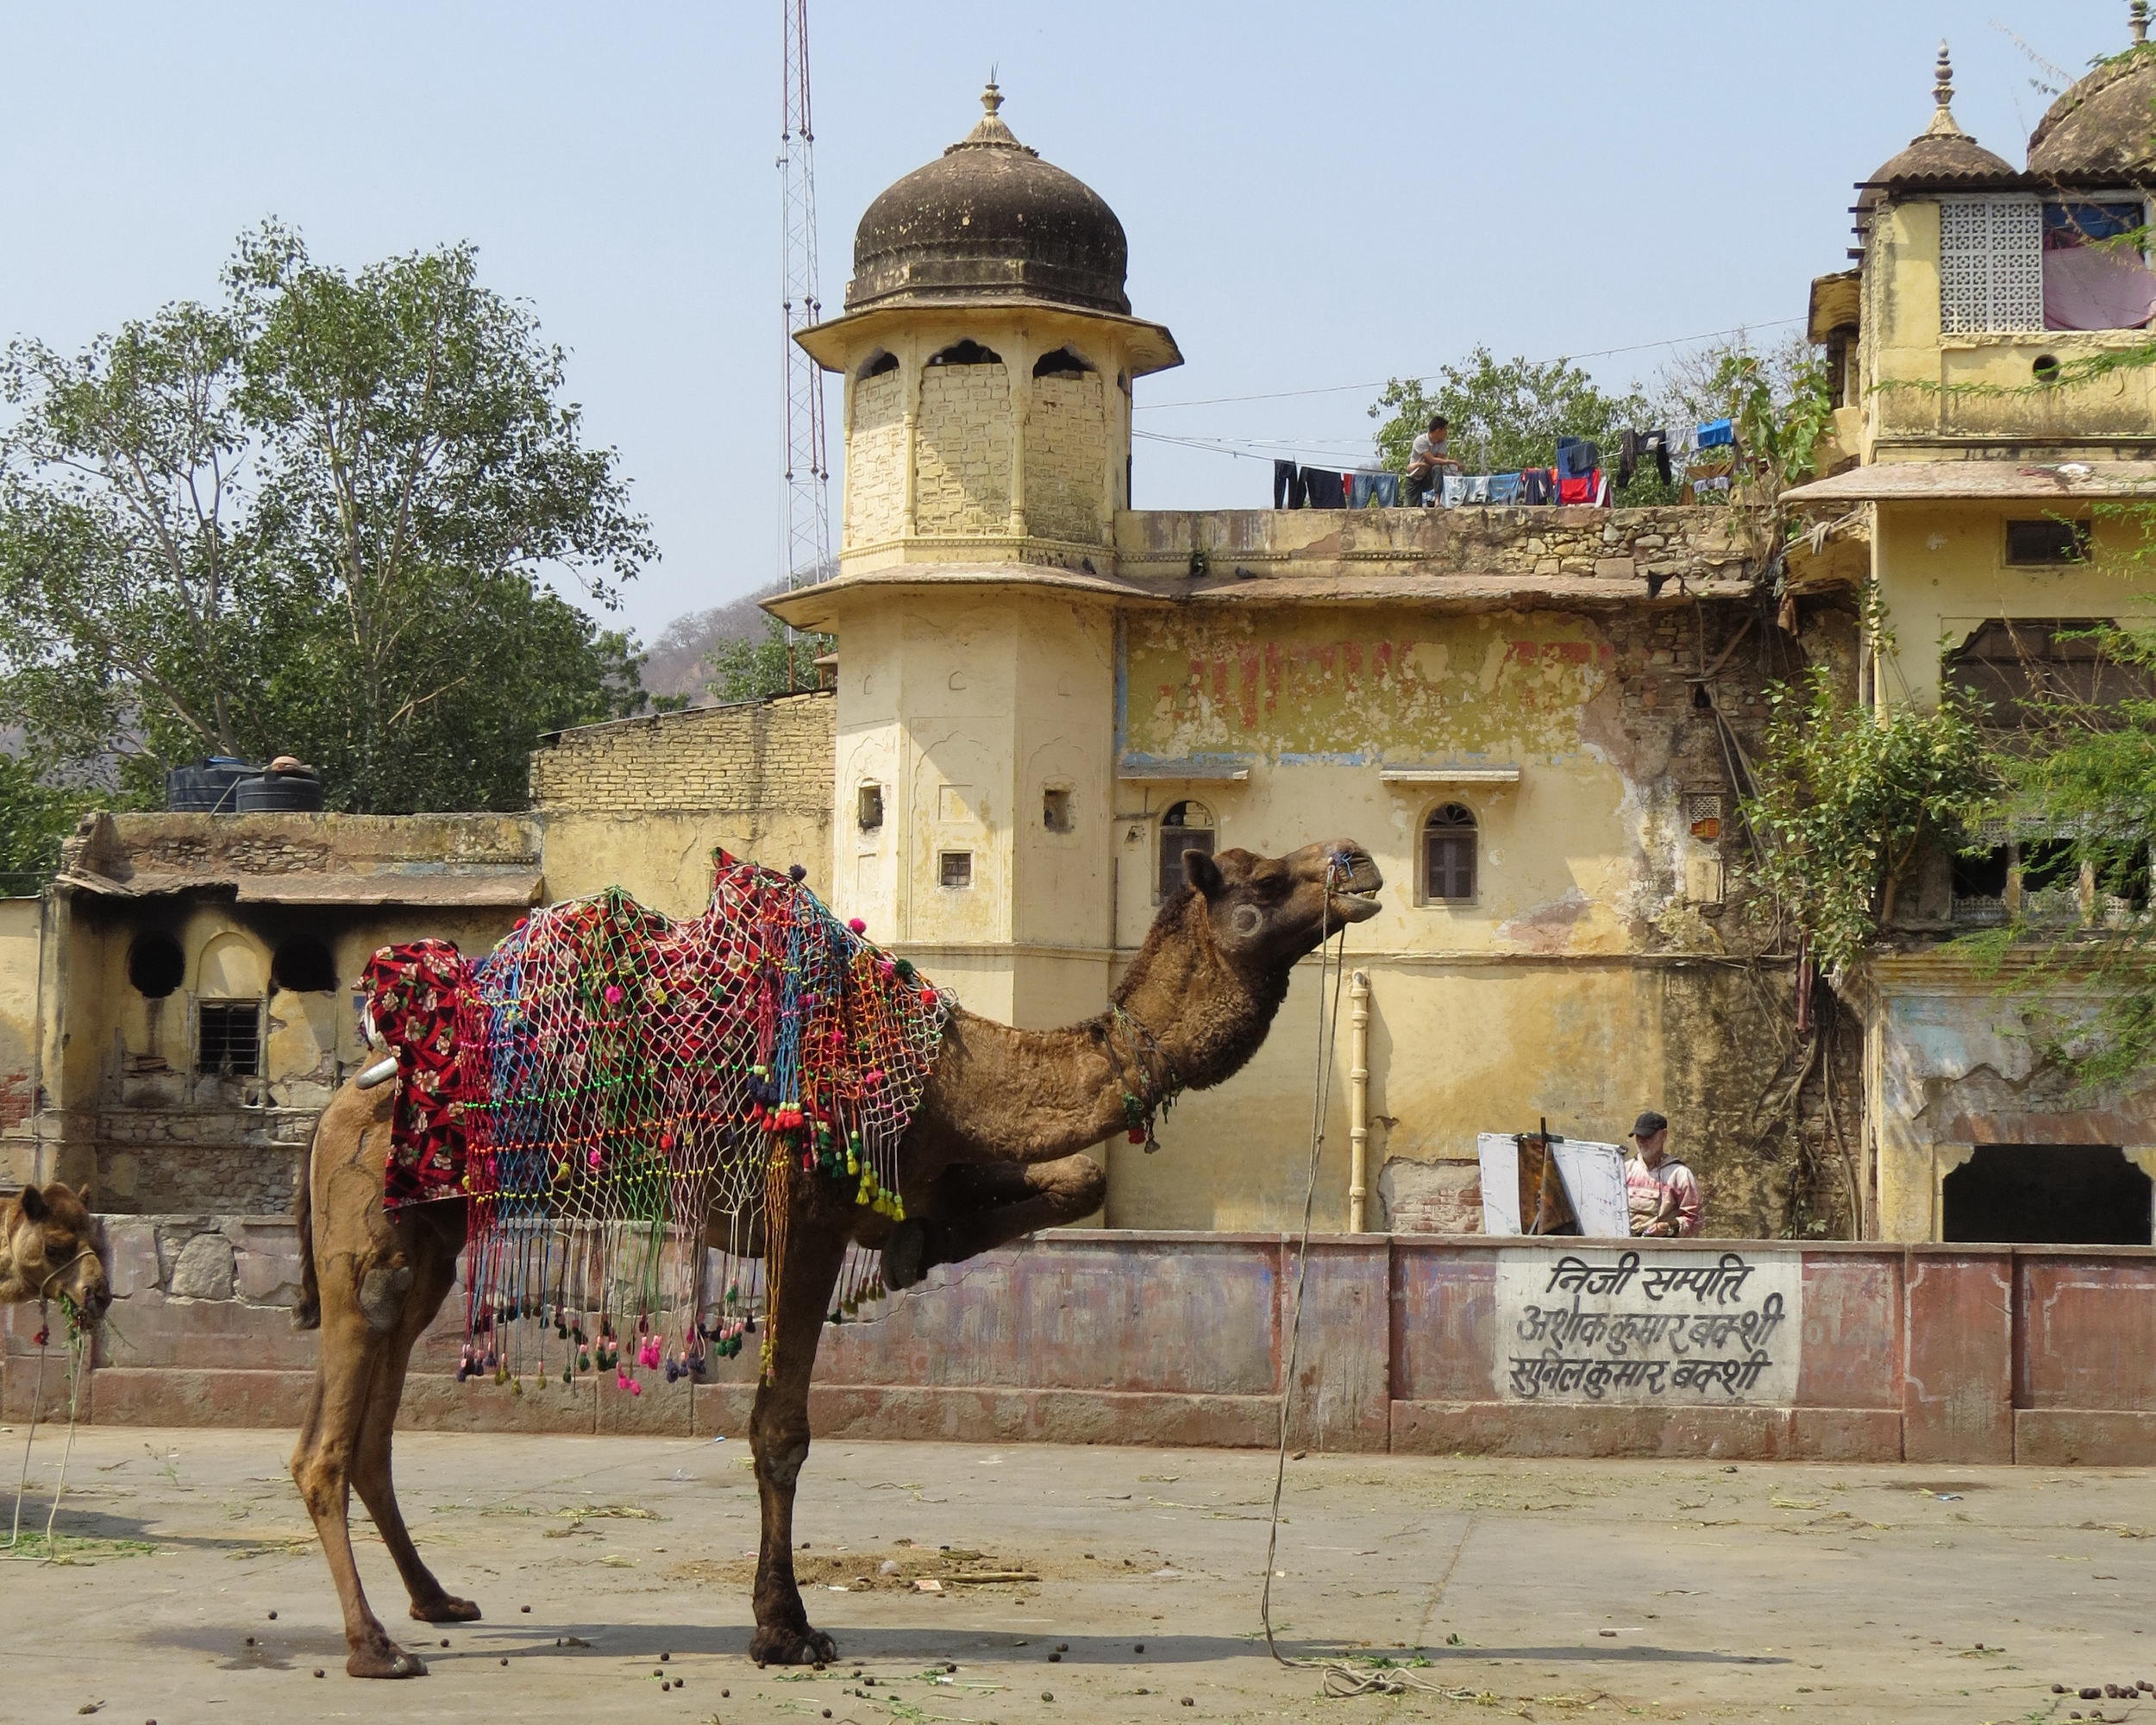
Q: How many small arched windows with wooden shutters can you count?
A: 2